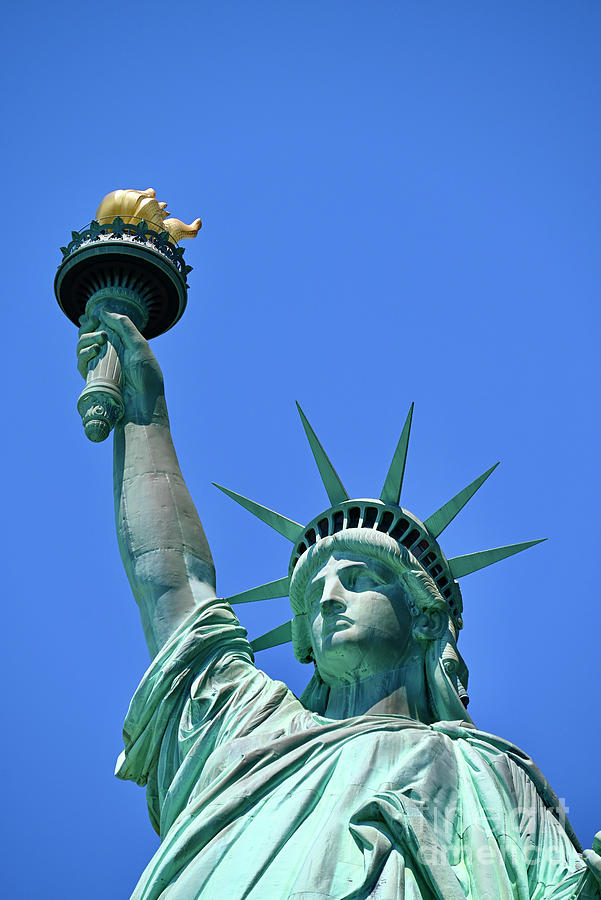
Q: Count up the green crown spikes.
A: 7